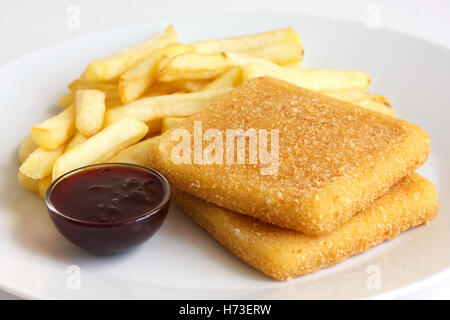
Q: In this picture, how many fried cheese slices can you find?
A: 2